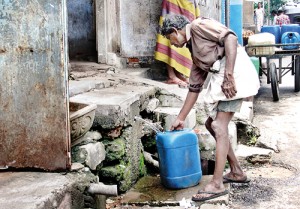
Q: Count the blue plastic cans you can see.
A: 4